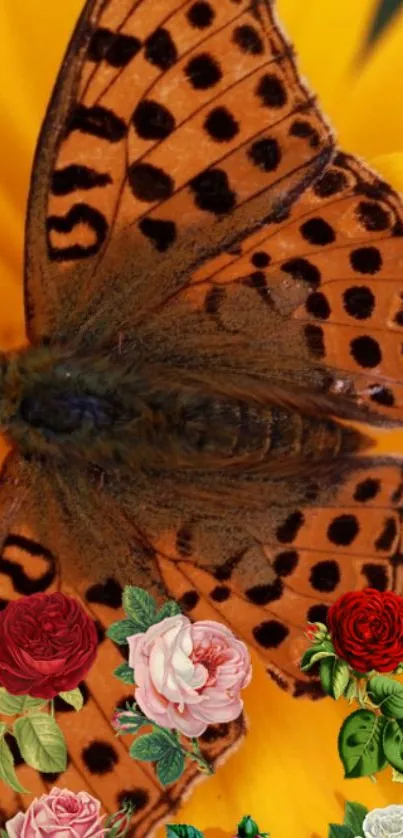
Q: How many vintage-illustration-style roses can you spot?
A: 5